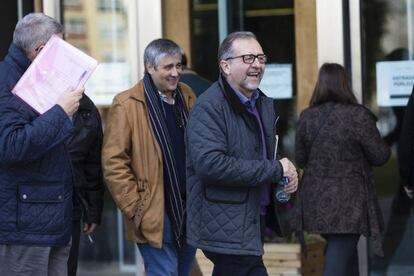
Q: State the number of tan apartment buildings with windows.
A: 1